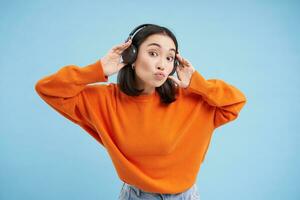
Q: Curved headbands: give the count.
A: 1